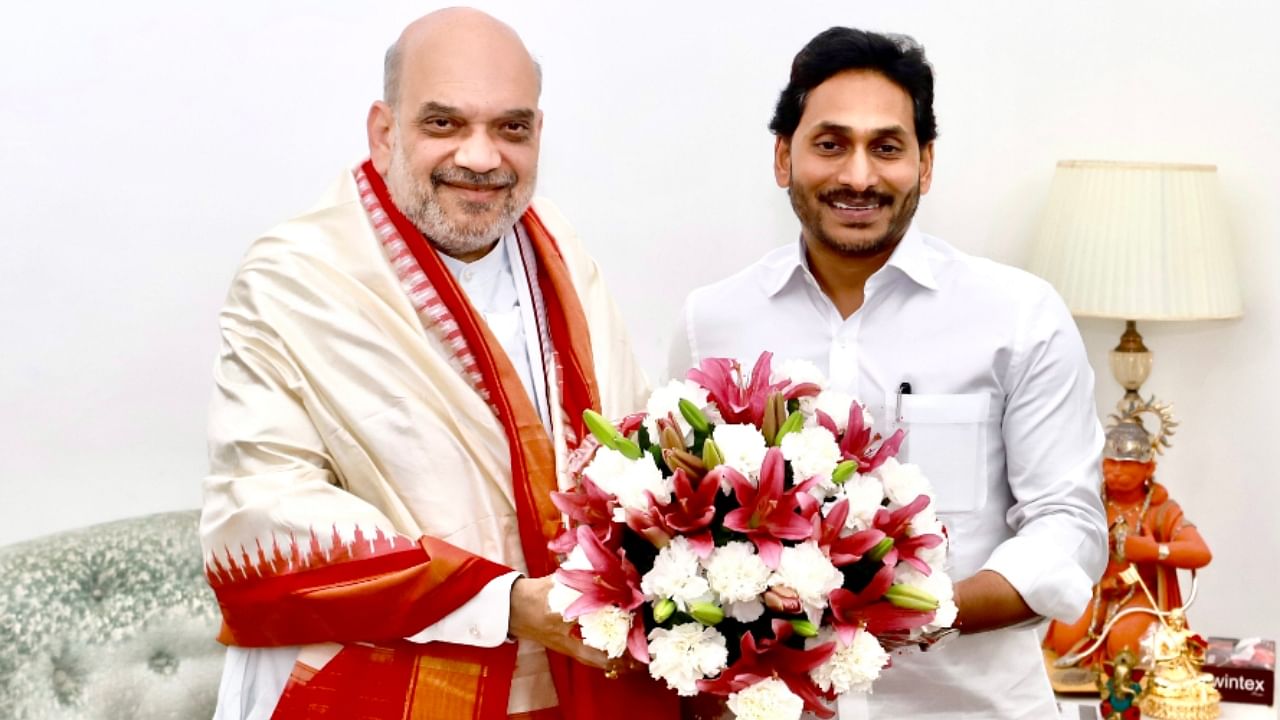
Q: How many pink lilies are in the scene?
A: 10